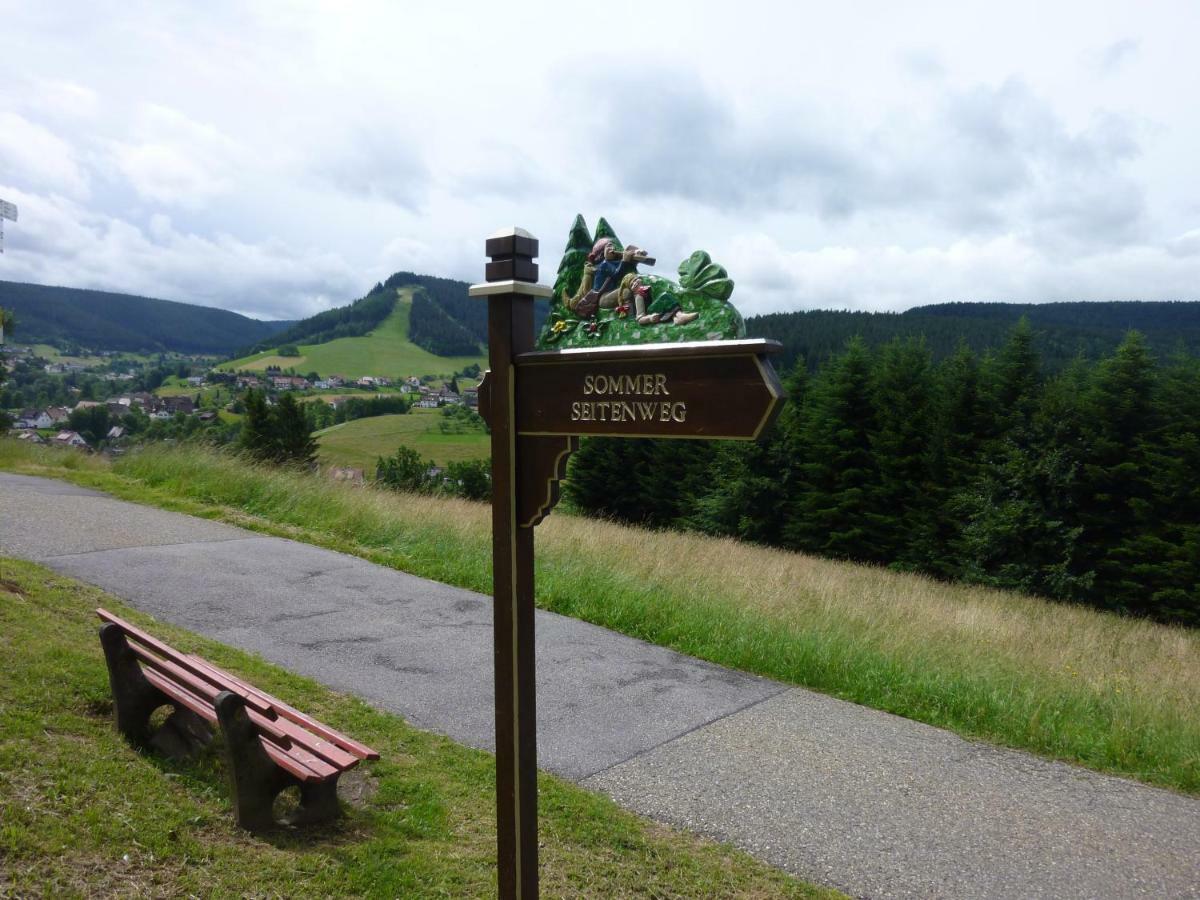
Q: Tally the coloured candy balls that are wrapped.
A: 0